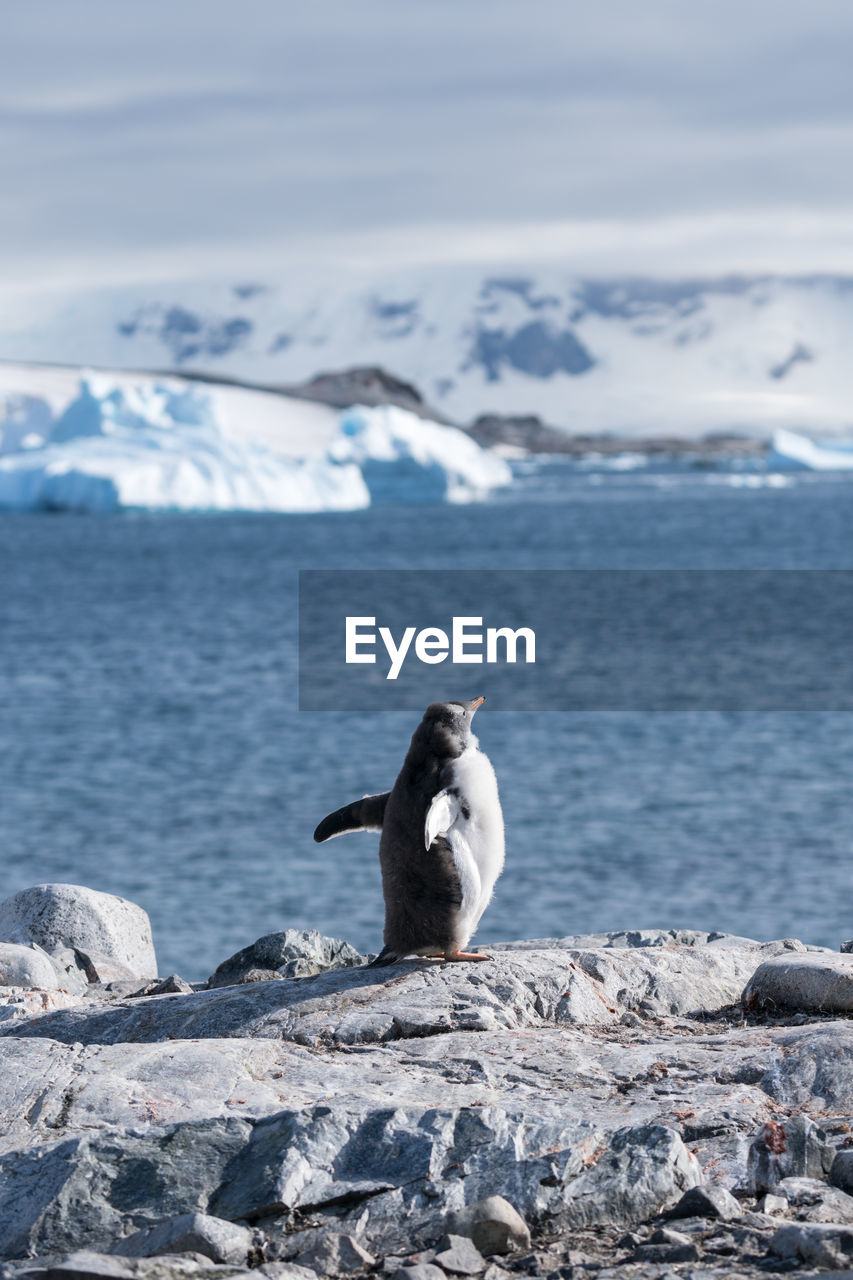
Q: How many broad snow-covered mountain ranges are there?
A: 1